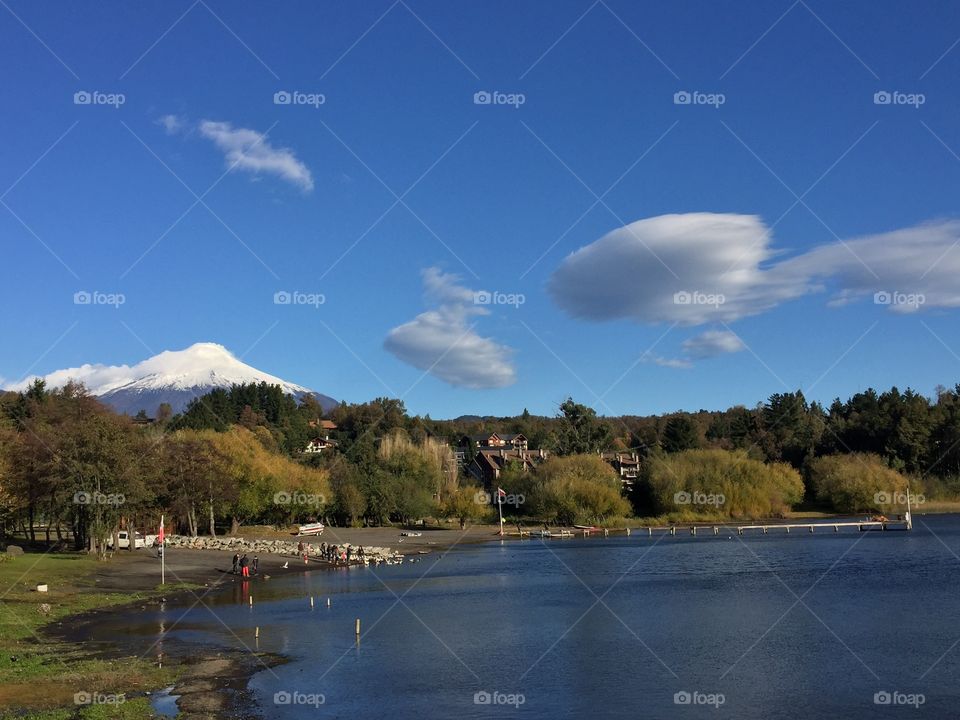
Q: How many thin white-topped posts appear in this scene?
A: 5